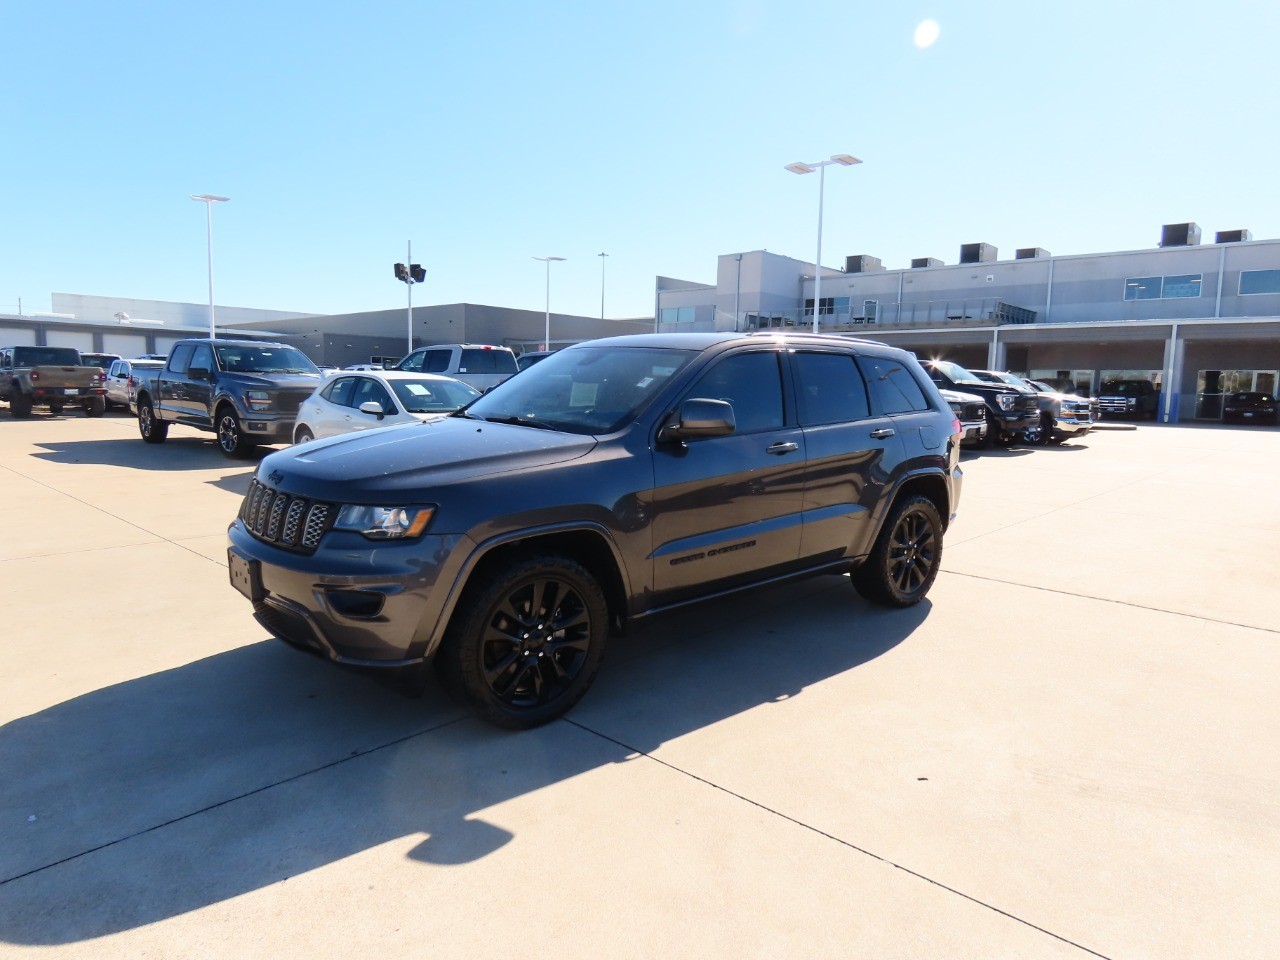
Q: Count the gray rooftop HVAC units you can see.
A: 6